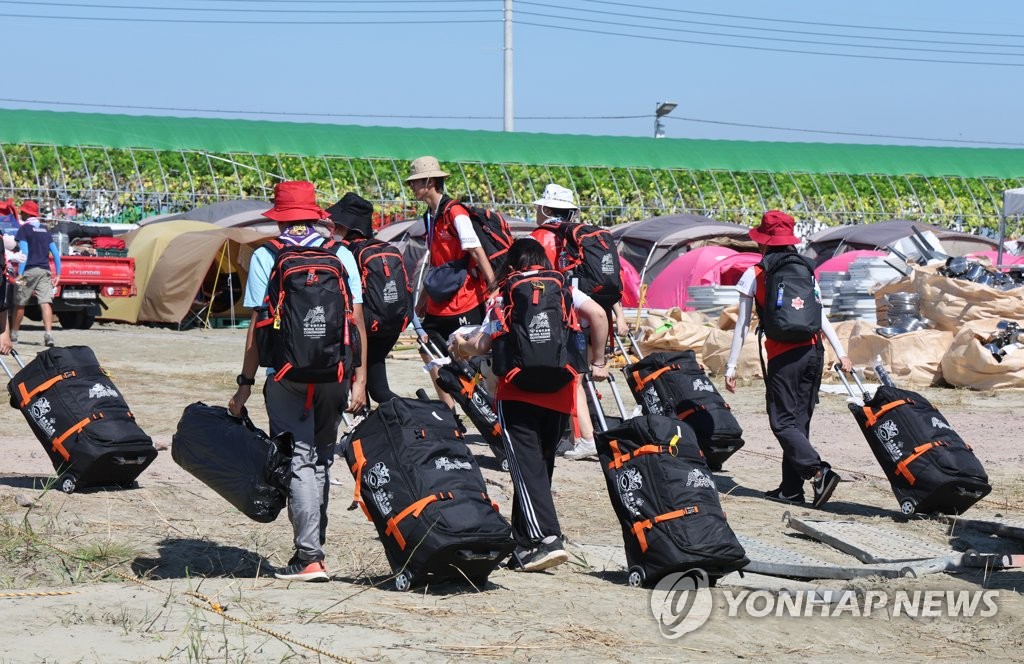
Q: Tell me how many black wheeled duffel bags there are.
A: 6